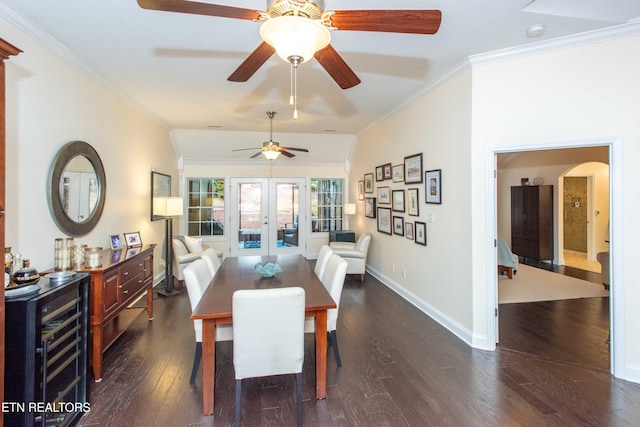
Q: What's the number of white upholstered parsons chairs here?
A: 5